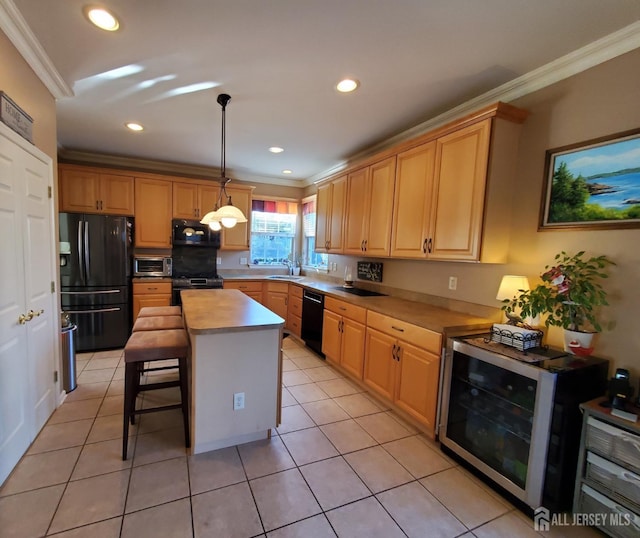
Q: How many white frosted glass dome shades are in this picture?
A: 2